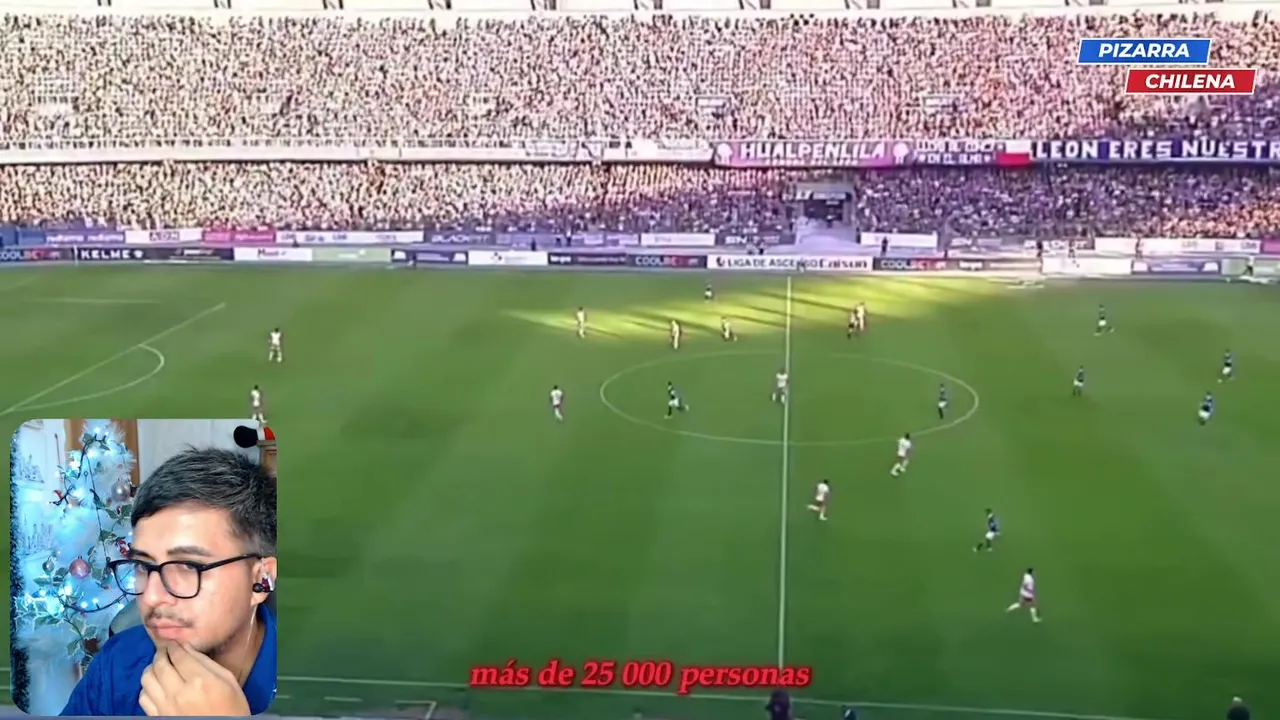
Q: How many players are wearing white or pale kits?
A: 11